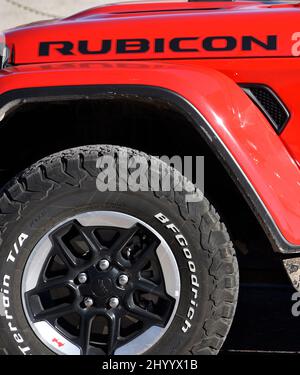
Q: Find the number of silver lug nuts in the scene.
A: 5